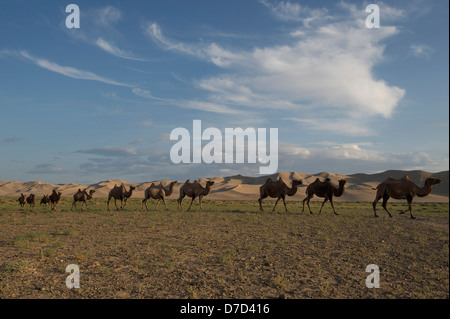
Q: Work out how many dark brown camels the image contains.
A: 11